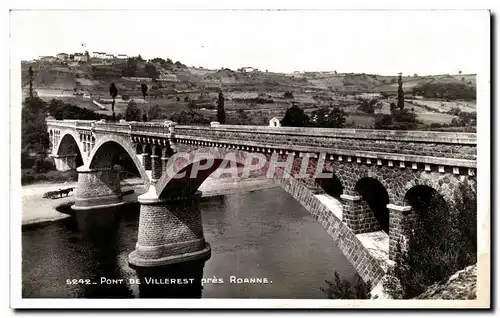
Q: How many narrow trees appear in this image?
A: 5